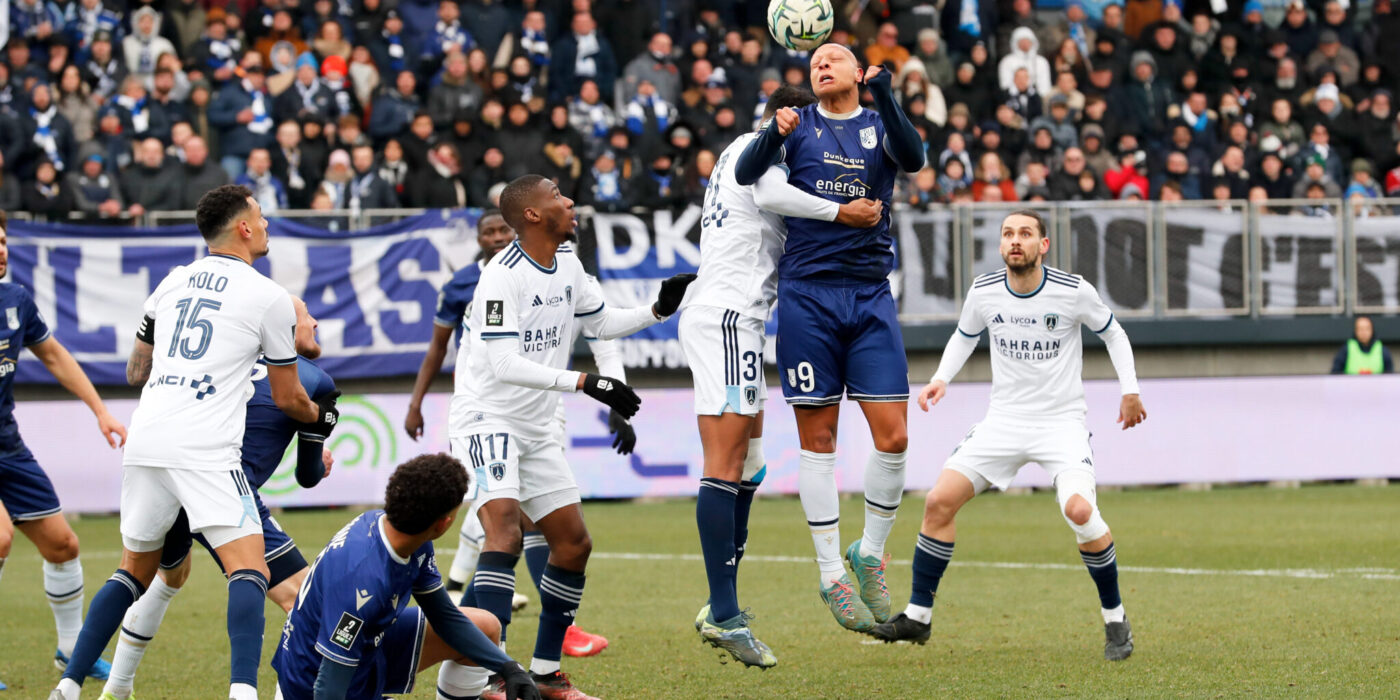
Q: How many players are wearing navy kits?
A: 5